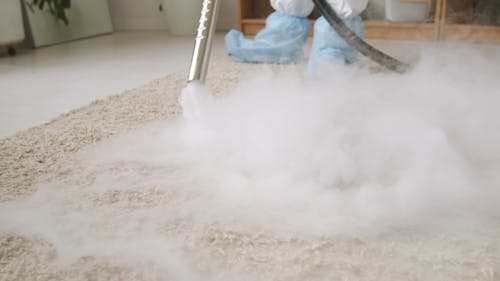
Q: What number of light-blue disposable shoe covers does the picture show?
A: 2